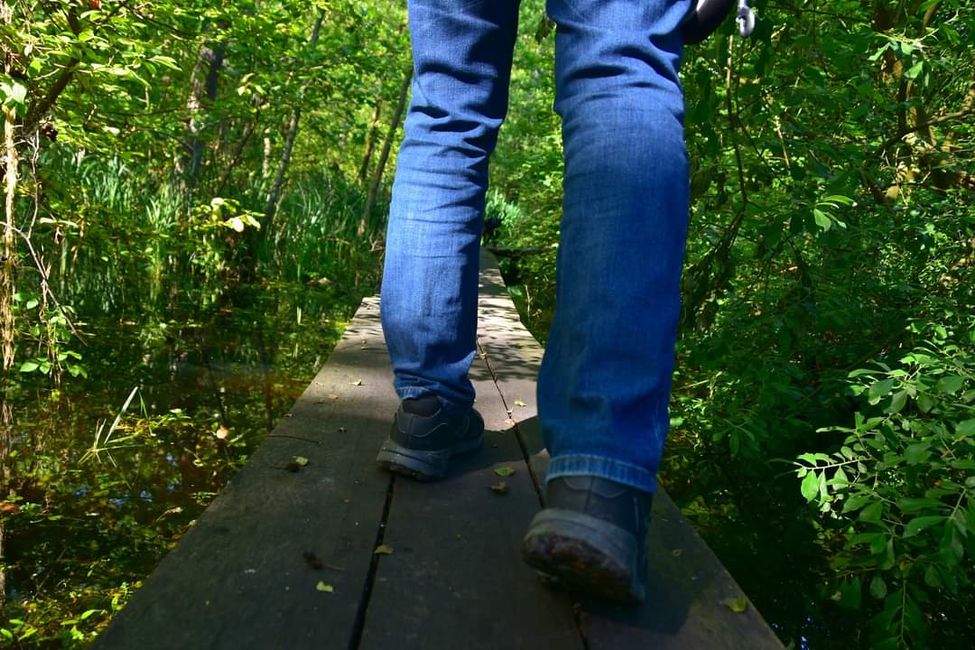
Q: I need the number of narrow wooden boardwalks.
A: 1